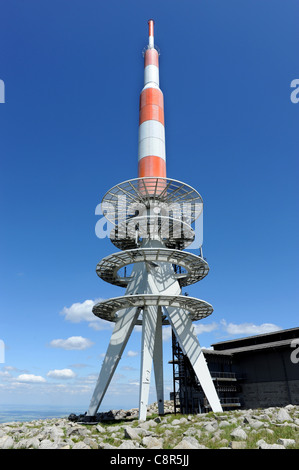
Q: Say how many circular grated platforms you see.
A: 4